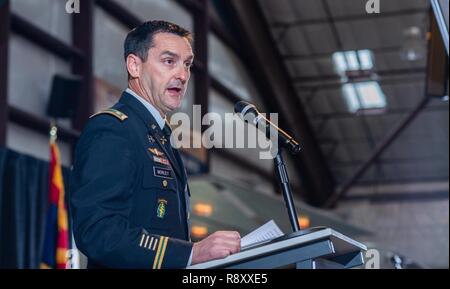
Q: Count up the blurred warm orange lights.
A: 3